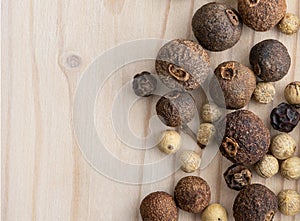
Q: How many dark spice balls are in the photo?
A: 13